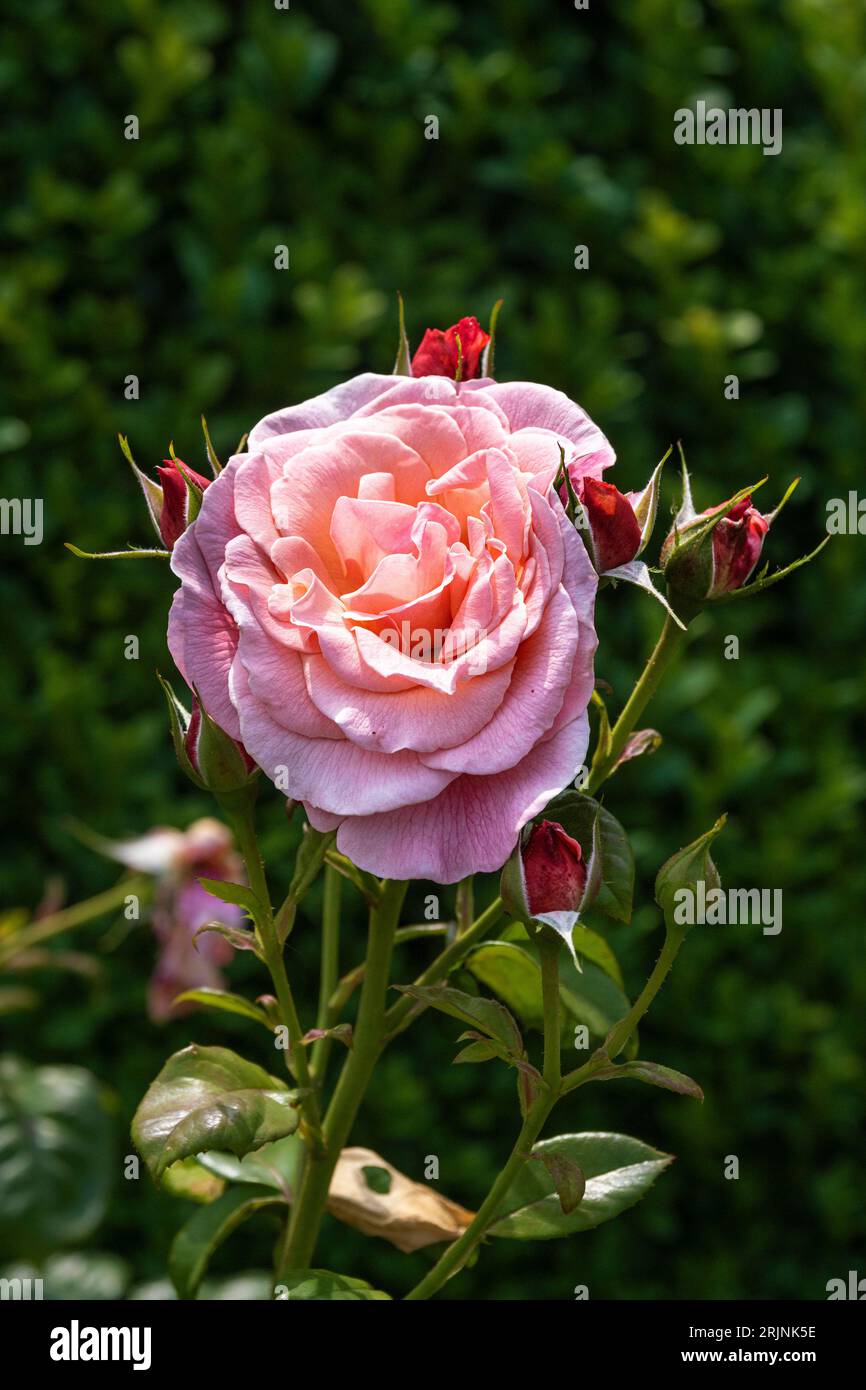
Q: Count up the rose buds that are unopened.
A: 7